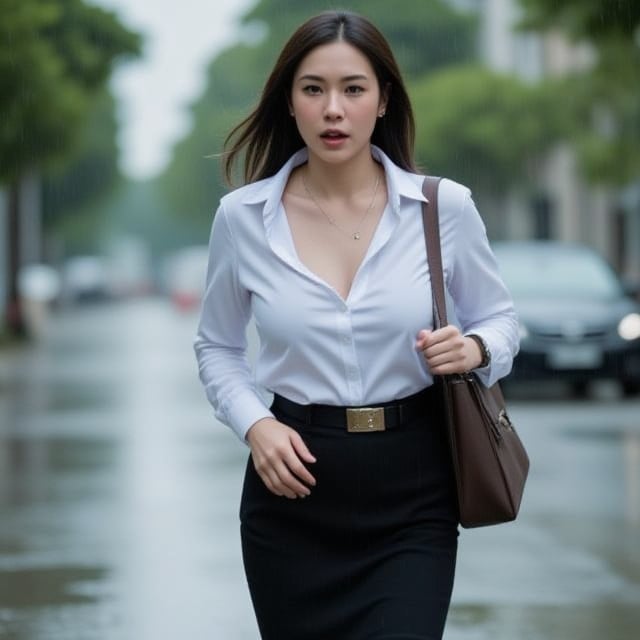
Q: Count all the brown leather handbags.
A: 1